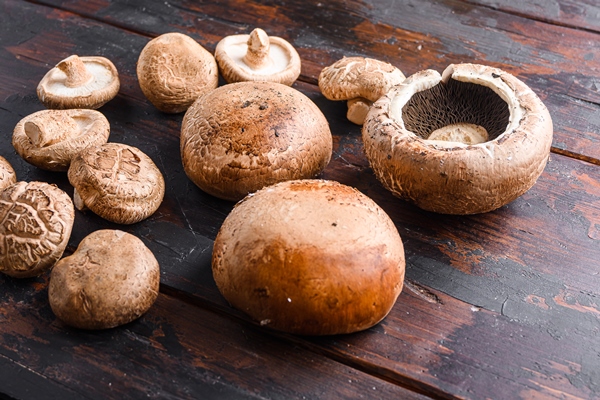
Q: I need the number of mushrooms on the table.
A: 12